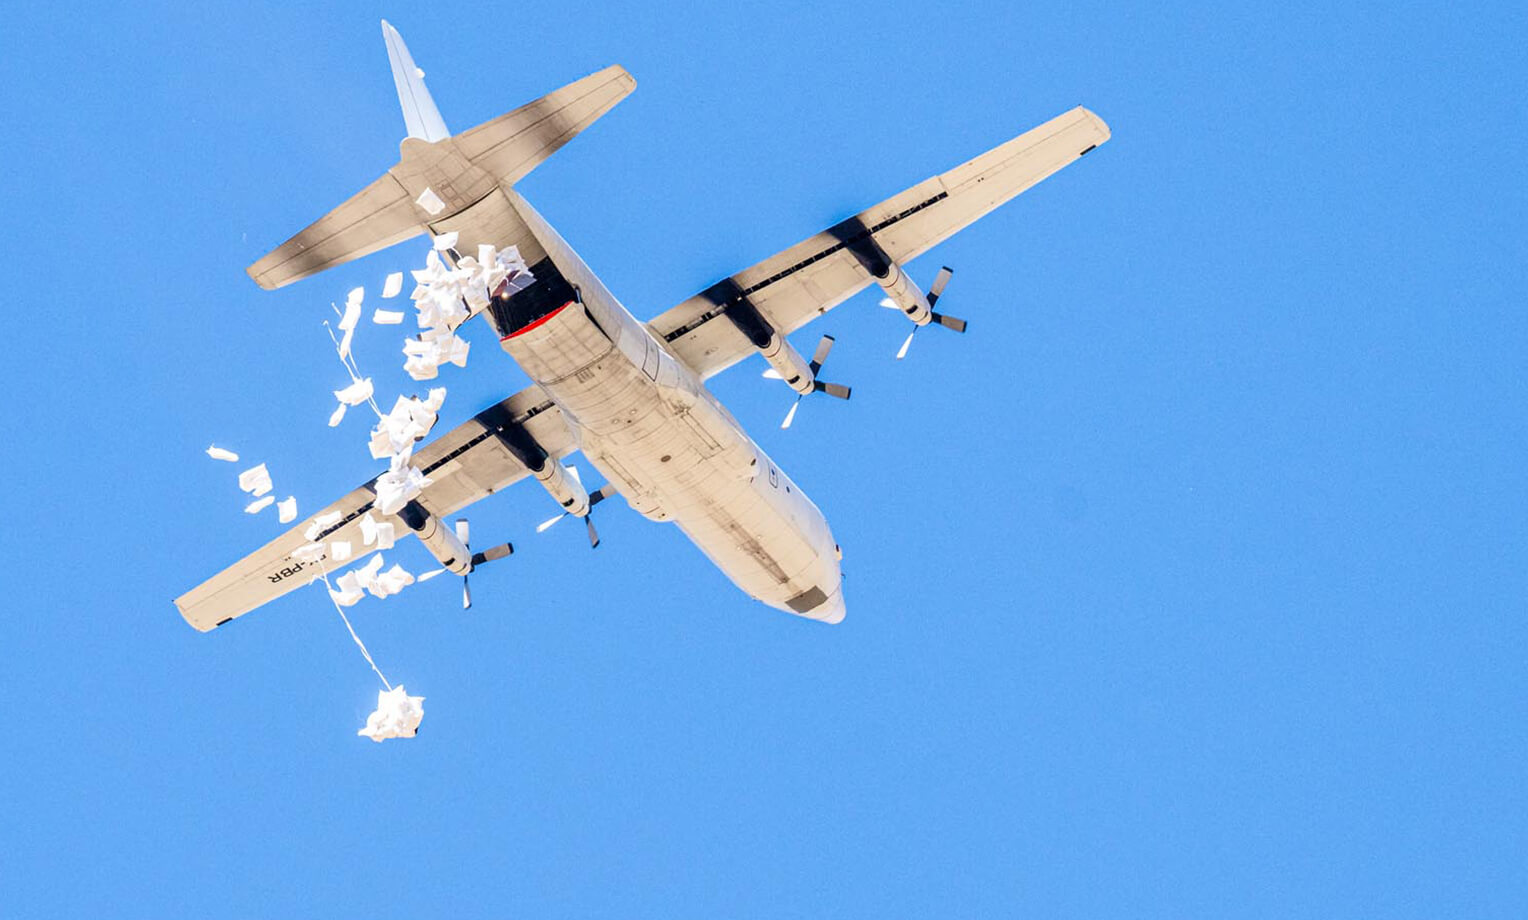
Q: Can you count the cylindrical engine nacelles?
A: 4